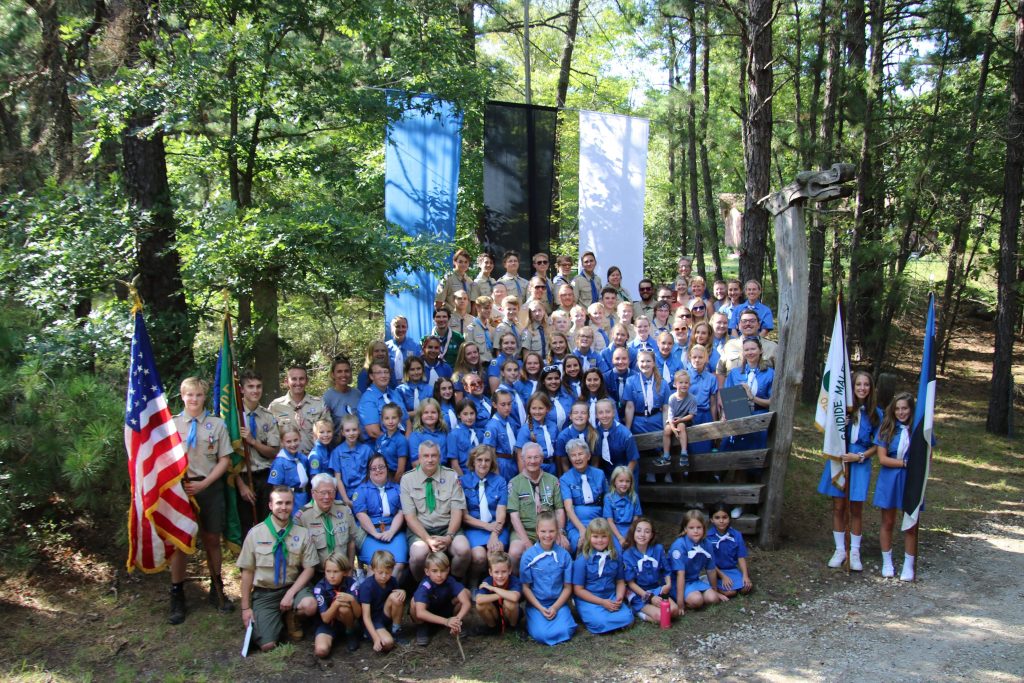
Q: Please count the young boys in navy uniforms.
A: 4